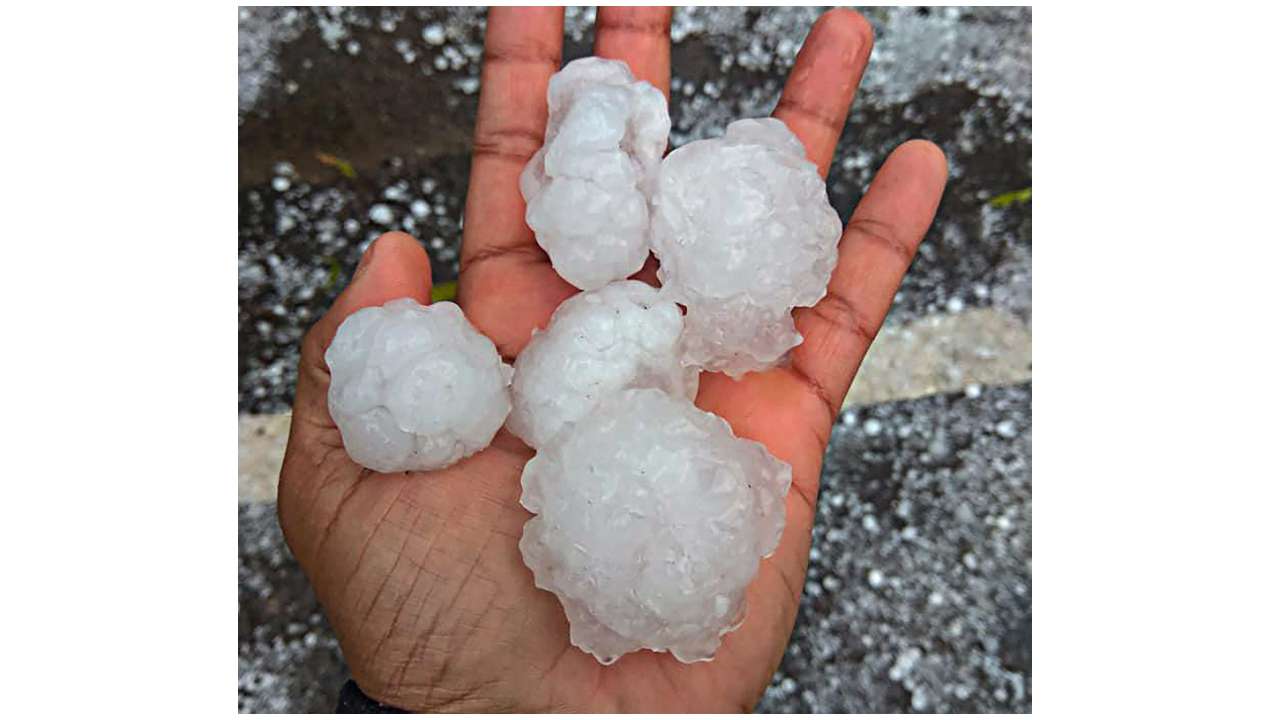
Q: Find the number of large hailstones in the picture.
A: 5